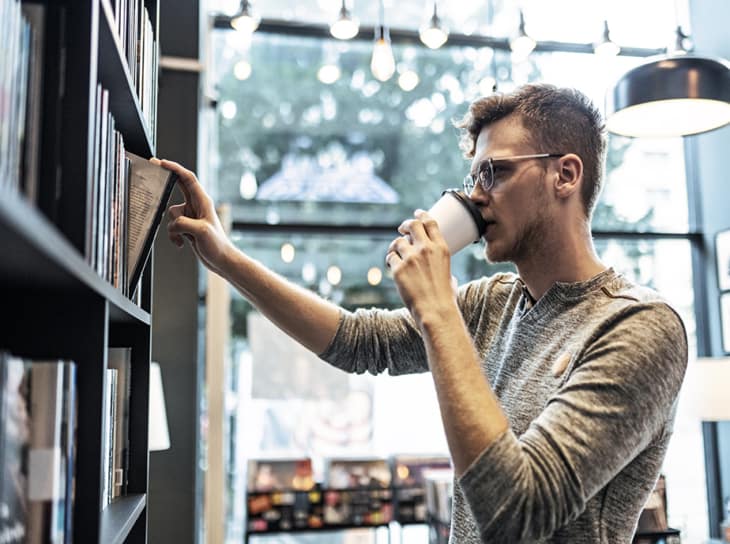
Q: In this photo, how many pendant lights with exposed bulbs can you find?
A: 6